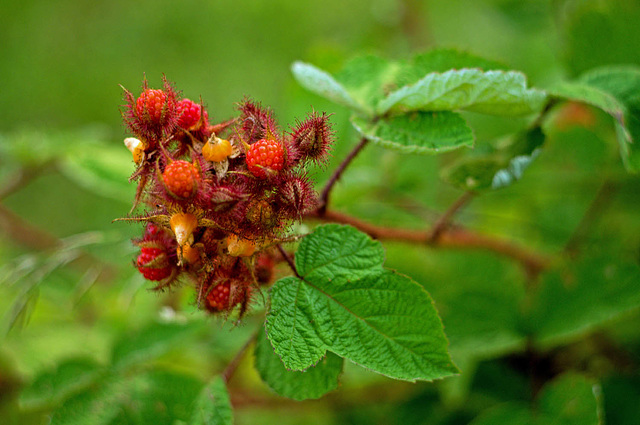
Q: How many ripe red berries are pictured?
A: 6